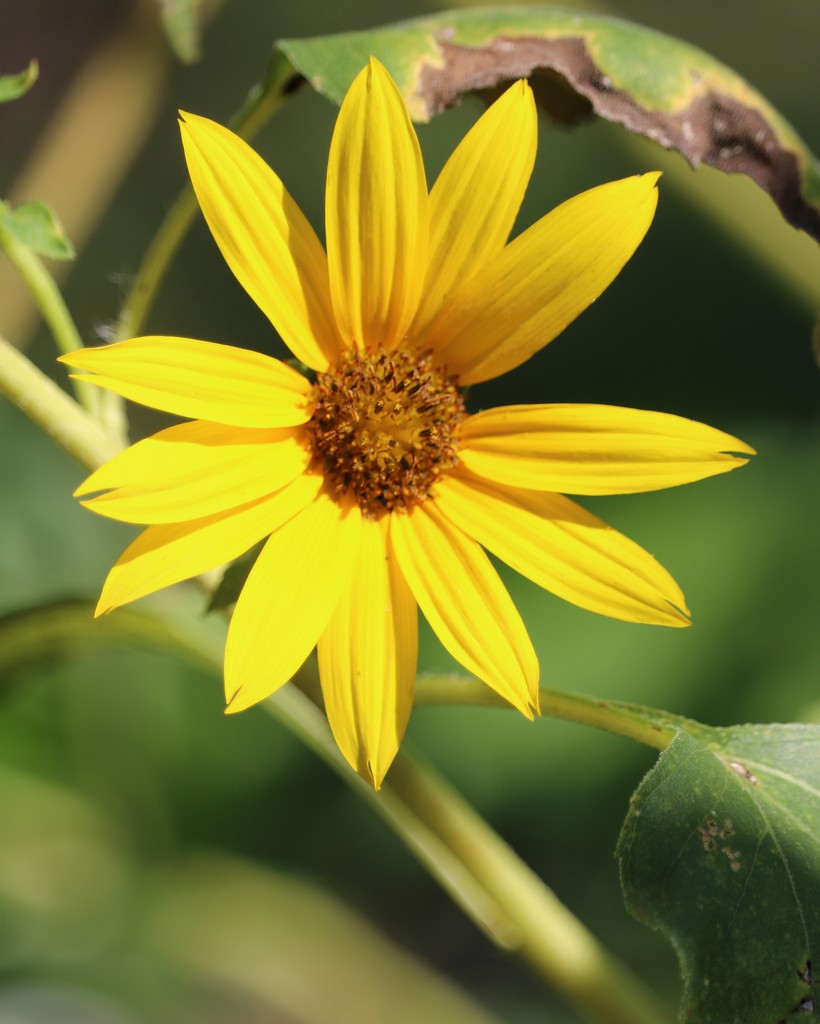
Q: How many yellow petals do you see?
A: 12